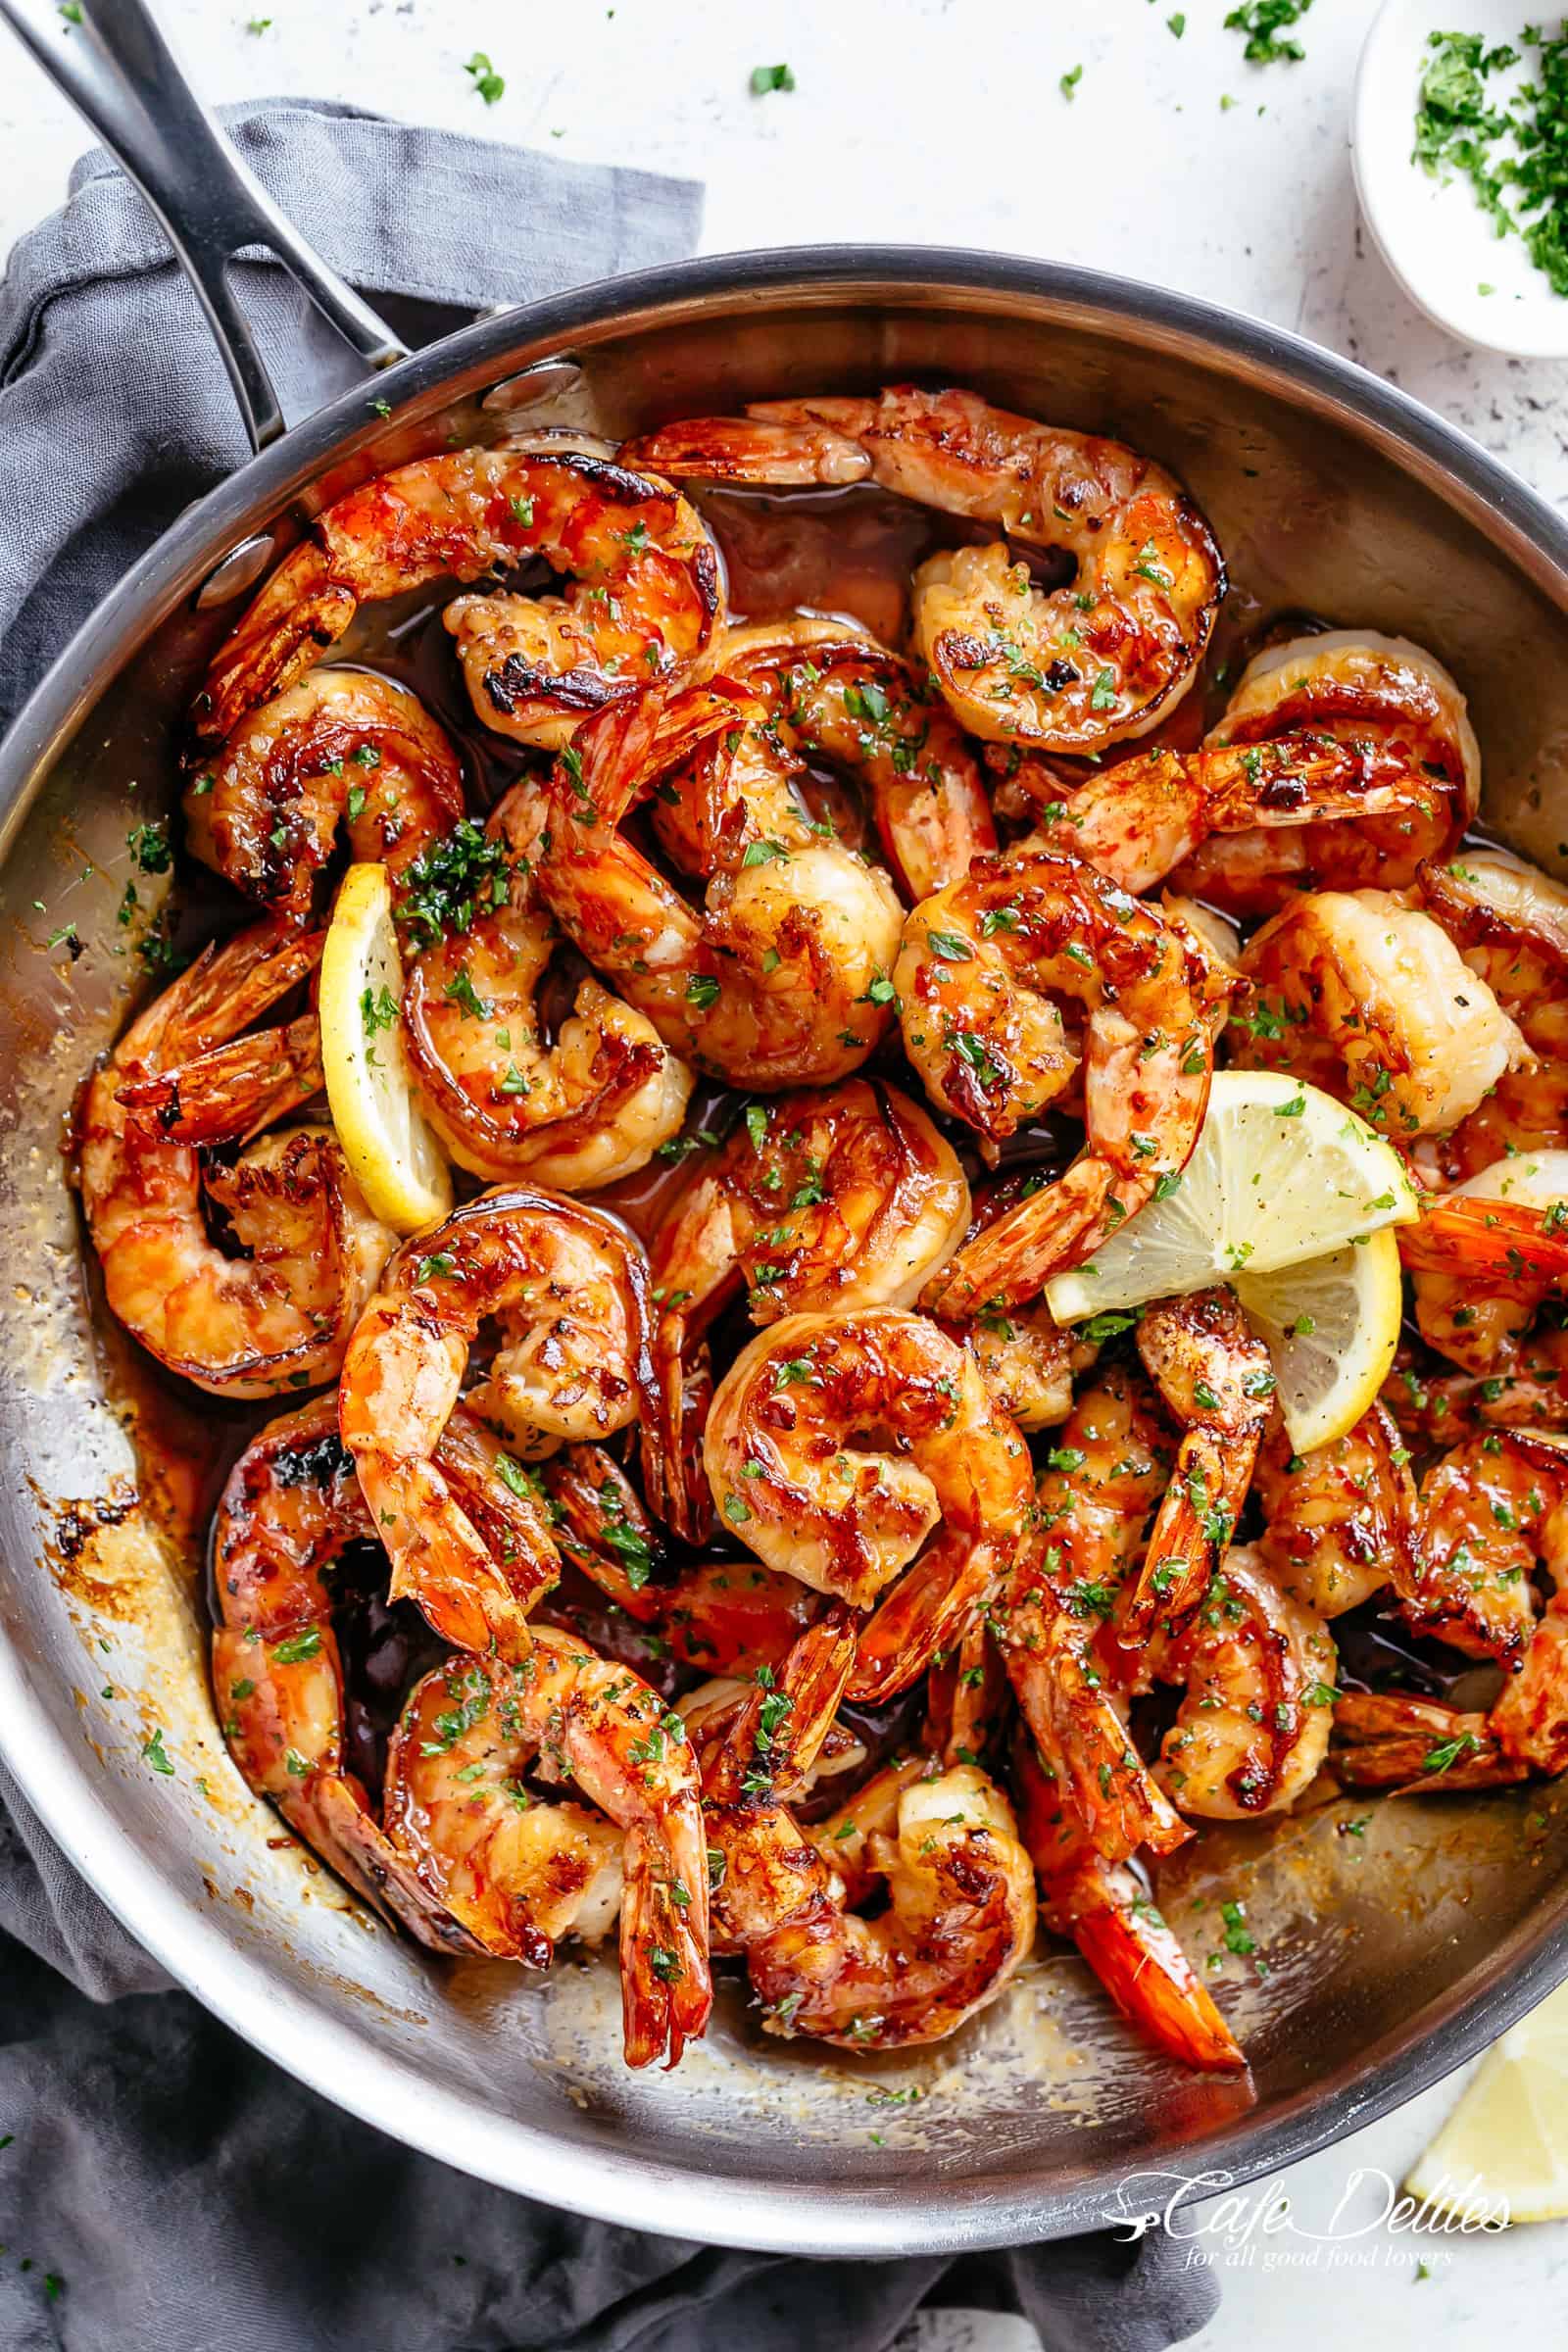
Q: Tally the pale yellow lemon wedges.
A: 4